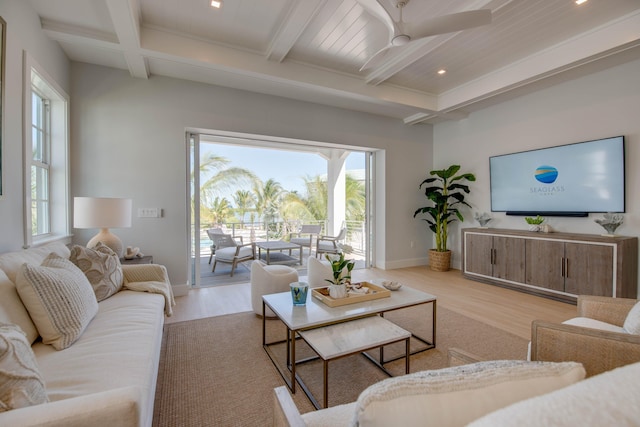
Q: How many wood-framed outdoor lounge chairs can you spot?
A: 4